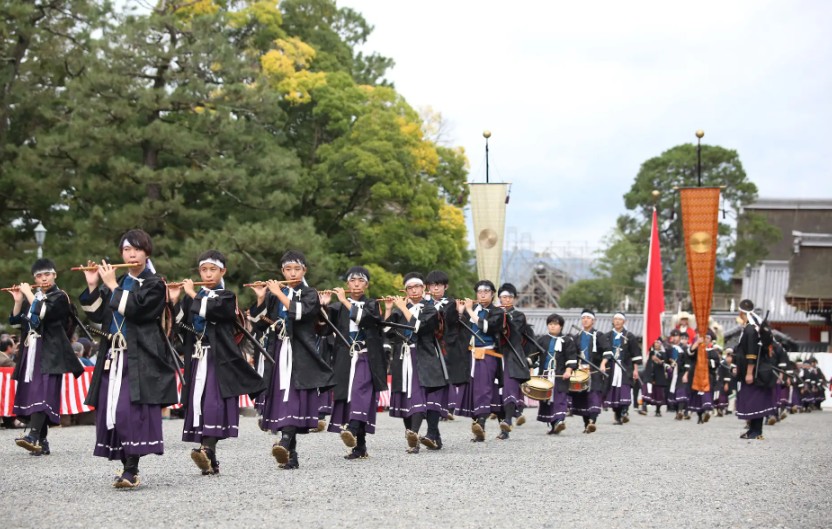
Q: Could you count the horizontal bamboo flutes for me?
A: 9